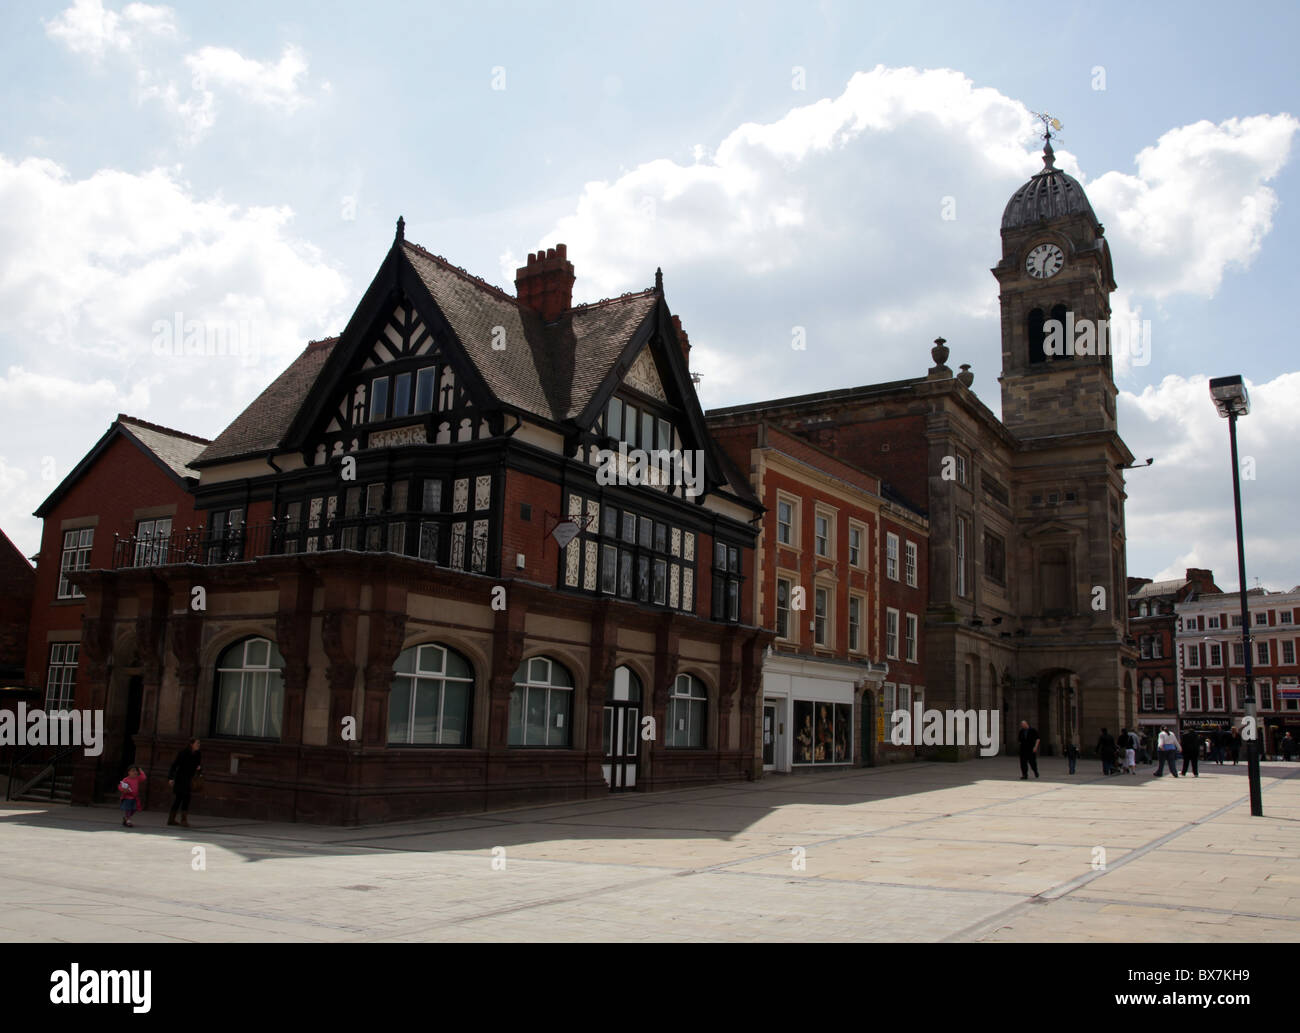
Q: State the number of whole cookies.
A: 0